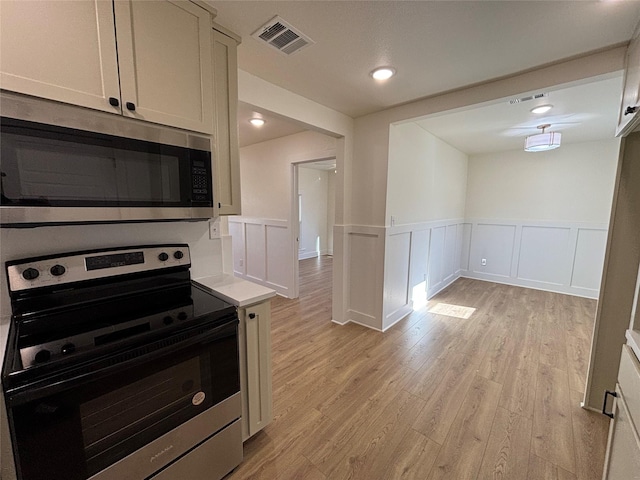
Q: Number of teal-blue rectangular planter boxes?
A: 0